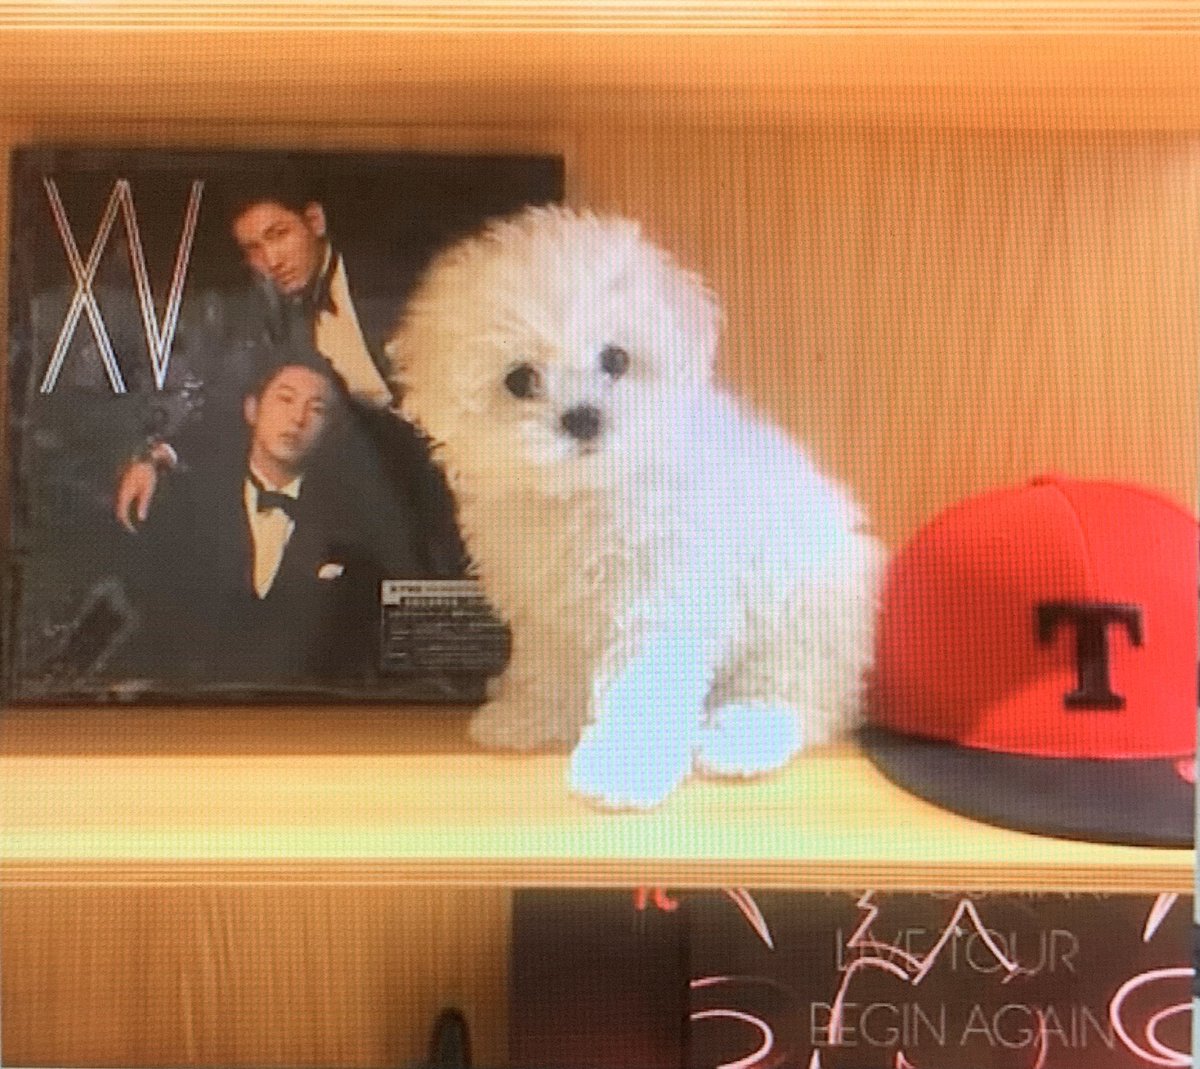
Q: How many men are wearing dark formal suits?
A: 2